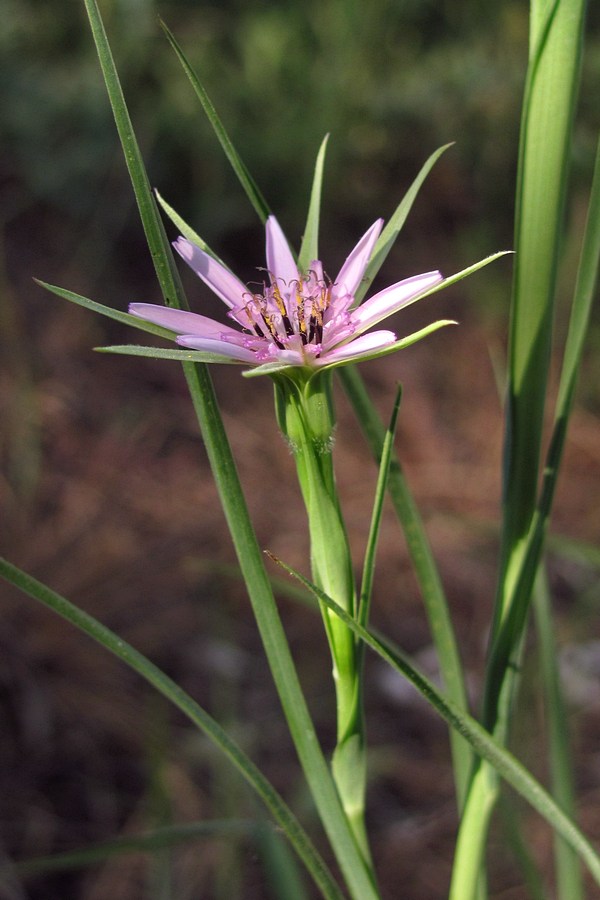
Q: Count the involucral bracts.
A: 8